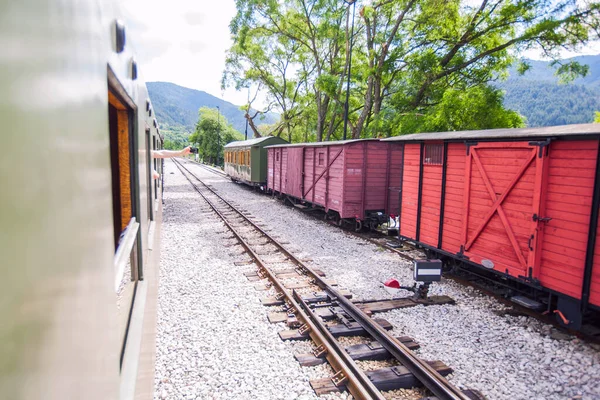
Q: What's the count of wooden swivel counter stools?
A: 0